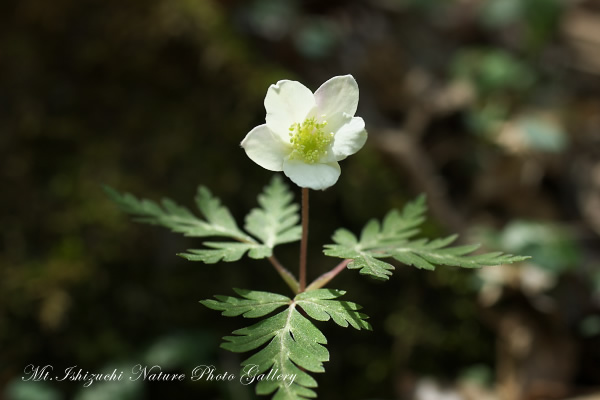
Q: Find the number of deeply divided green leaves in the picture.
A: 3